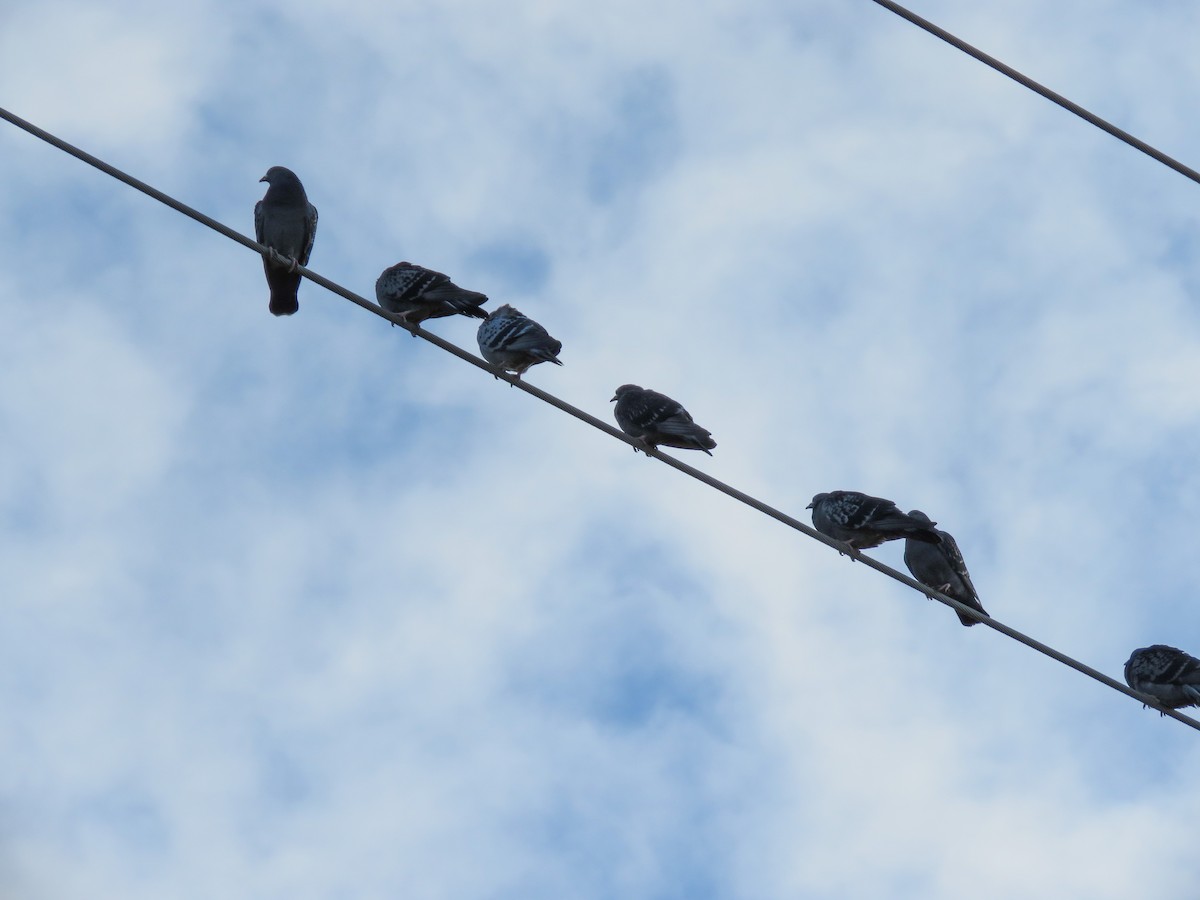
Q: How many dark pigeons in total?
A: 7